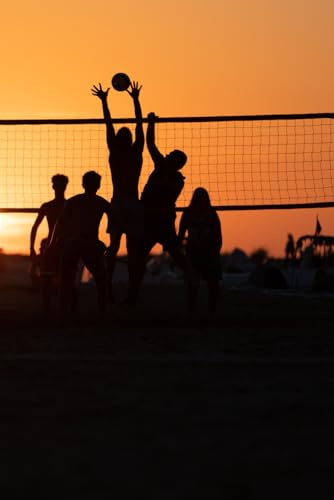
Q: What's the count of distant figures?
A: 1